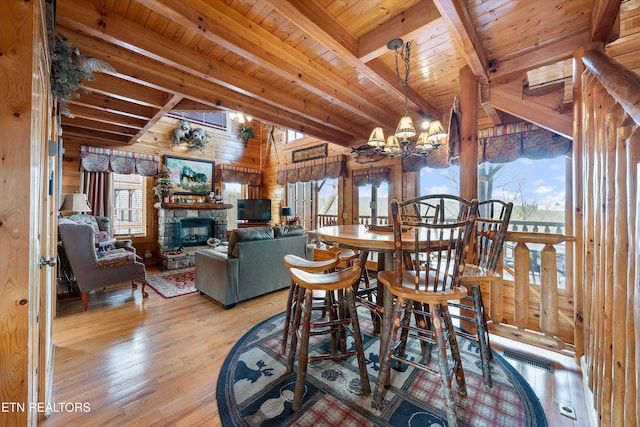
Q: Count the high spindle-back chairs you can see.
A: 3